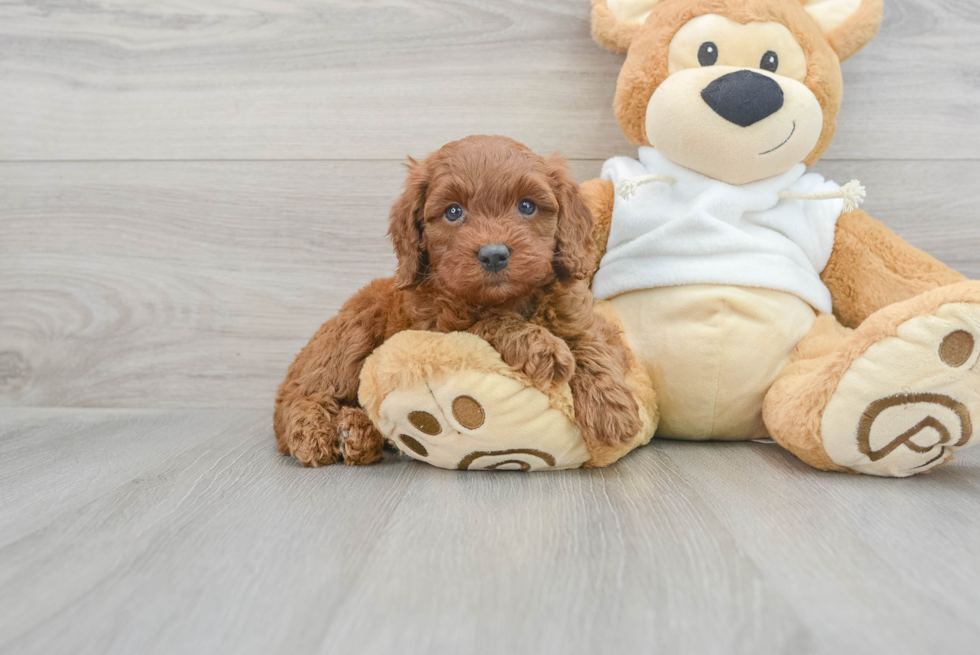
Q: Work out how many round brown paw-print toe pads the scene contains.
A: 4